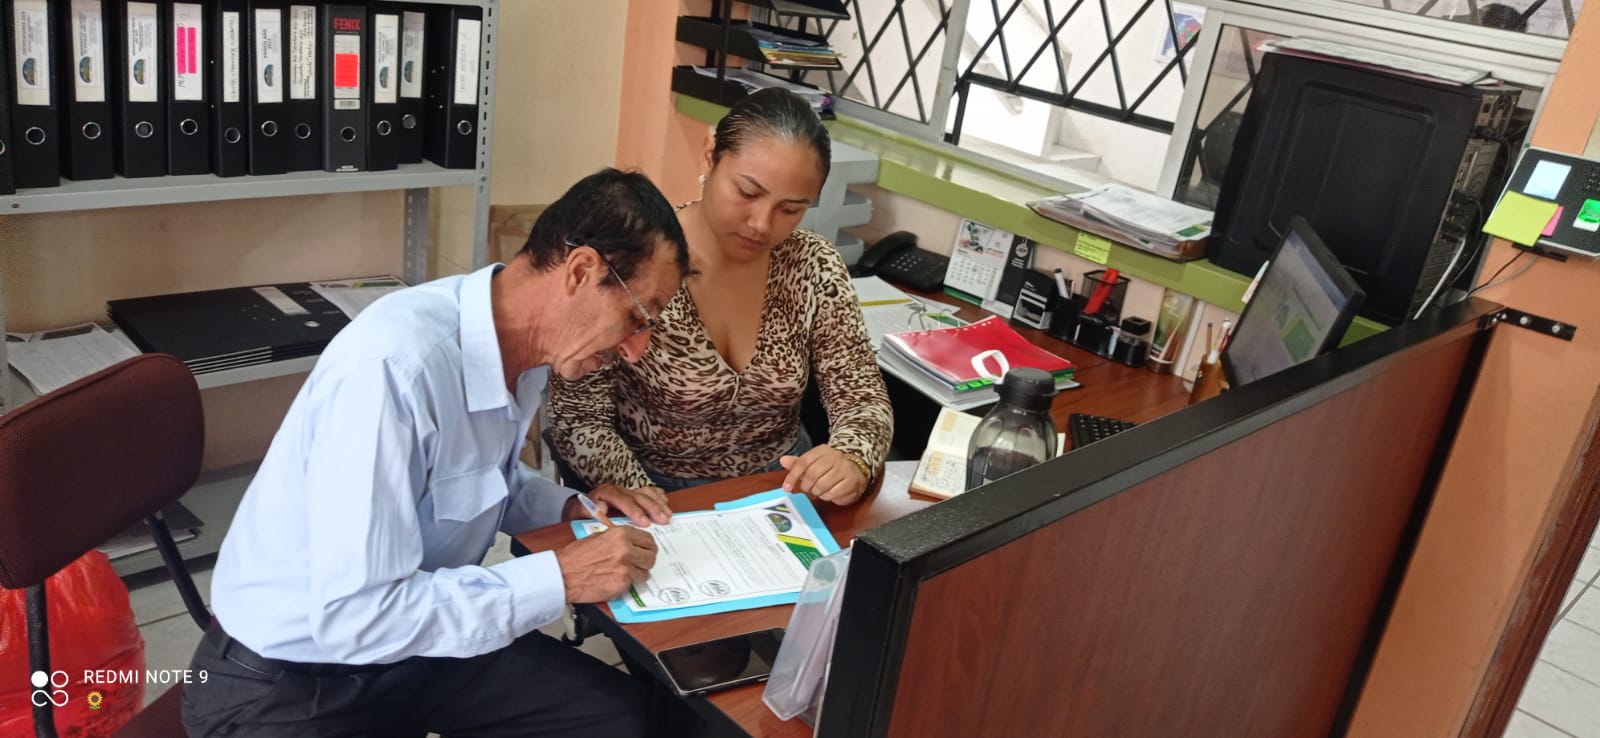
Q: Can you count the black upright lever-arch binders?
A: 12